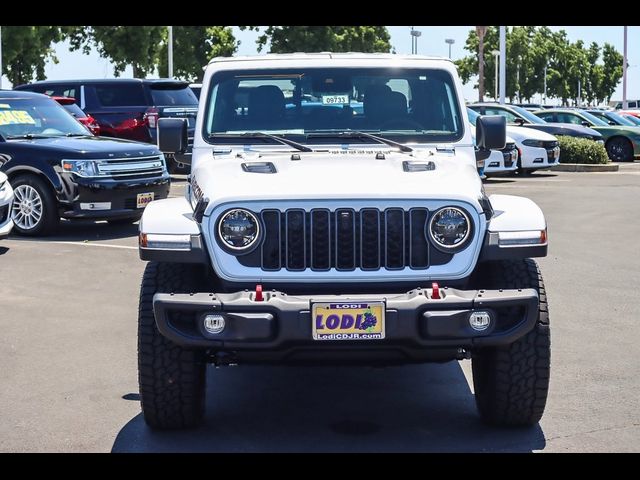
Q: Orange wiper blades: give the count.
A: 0